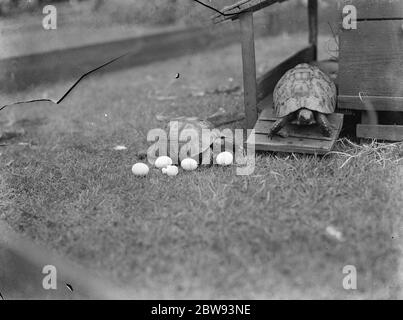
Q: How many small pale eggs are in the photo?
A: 5